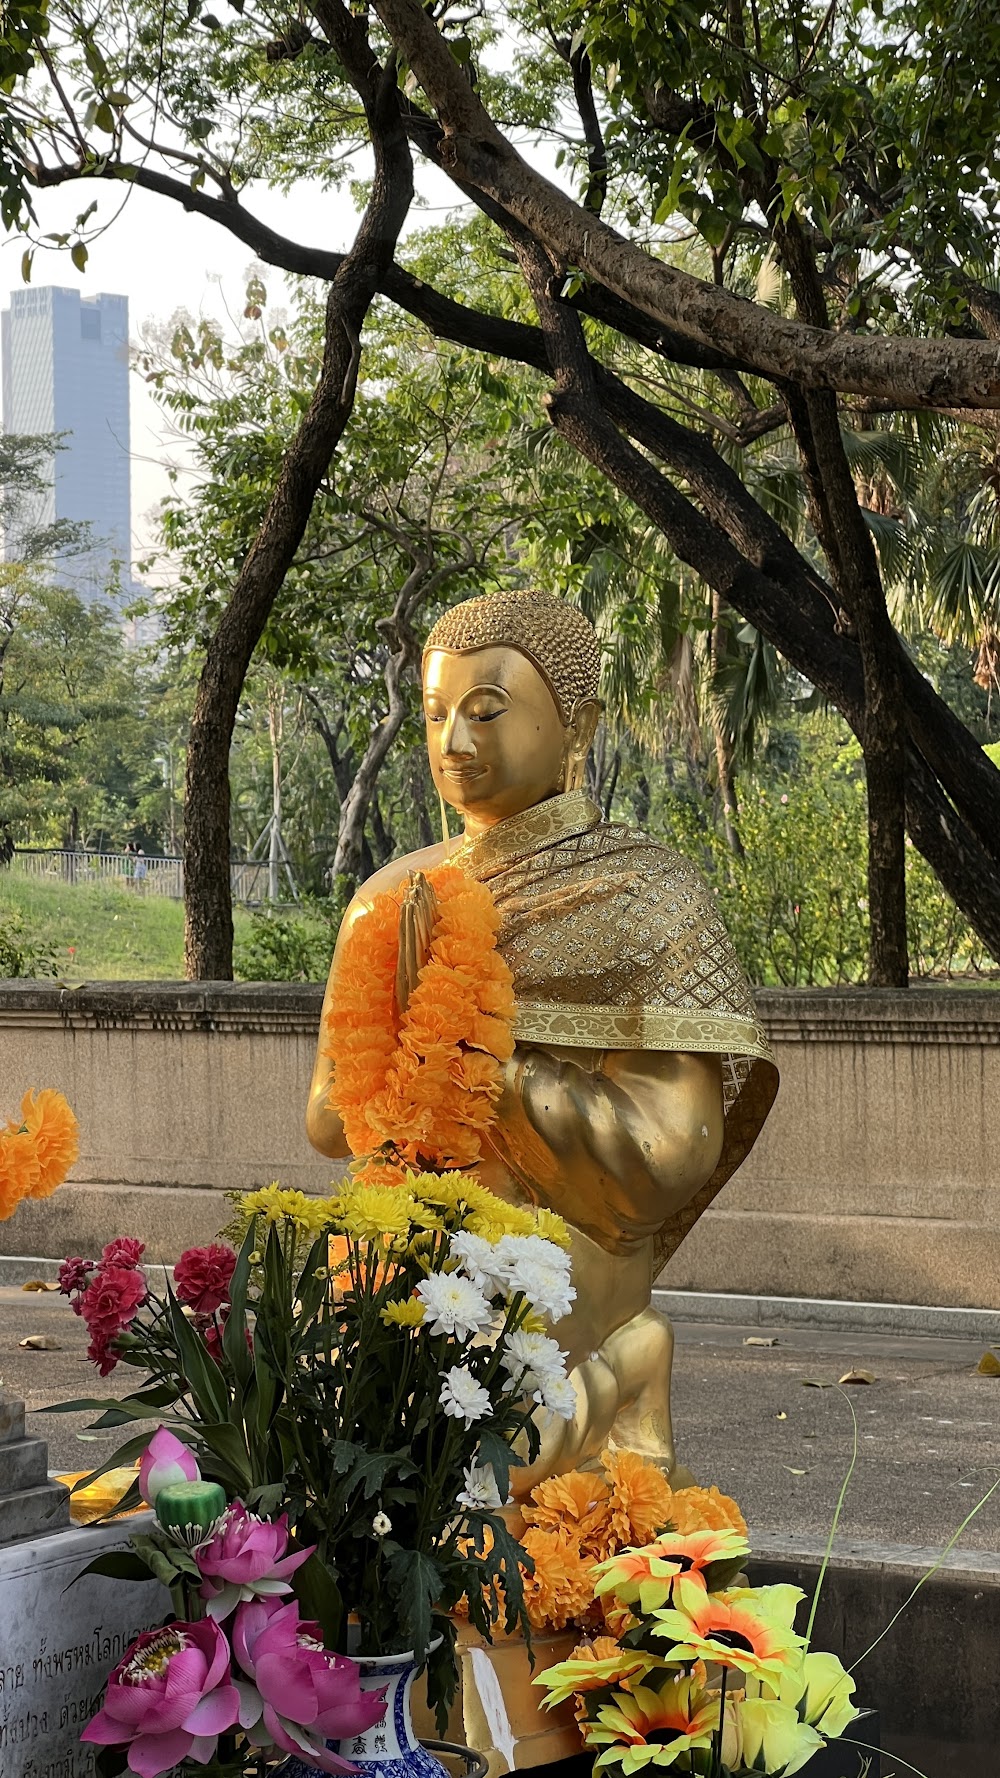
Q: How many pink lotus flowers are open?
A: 3